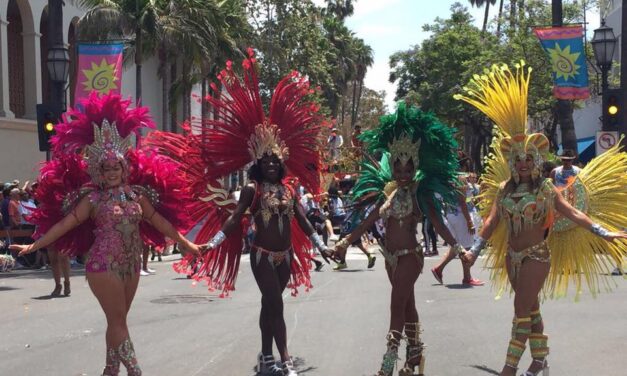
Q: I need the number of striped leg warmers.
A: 2